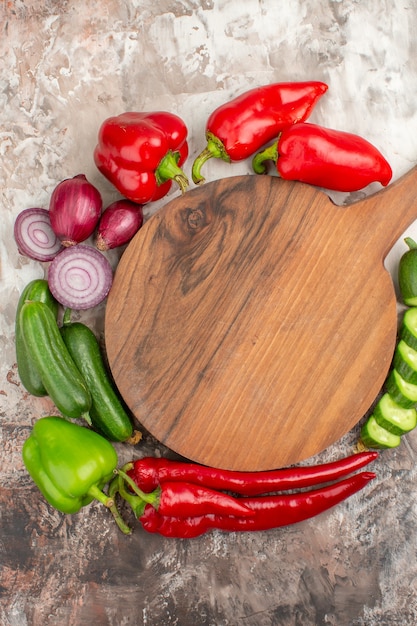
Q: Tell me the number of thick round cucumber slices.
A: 5